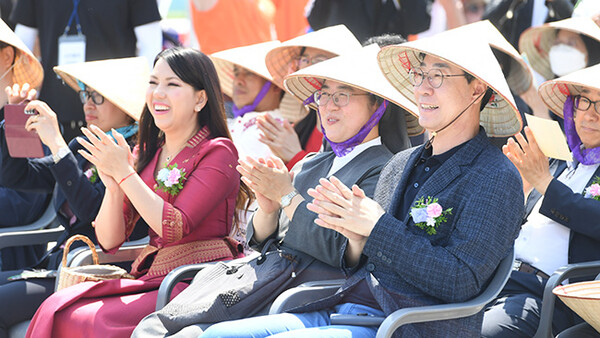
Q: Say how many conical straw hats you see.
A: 10